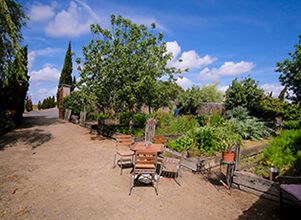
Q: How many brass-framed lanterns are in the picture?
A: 0